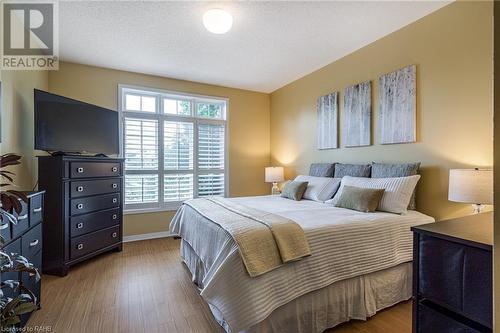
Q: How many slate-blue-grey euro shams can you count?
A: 3